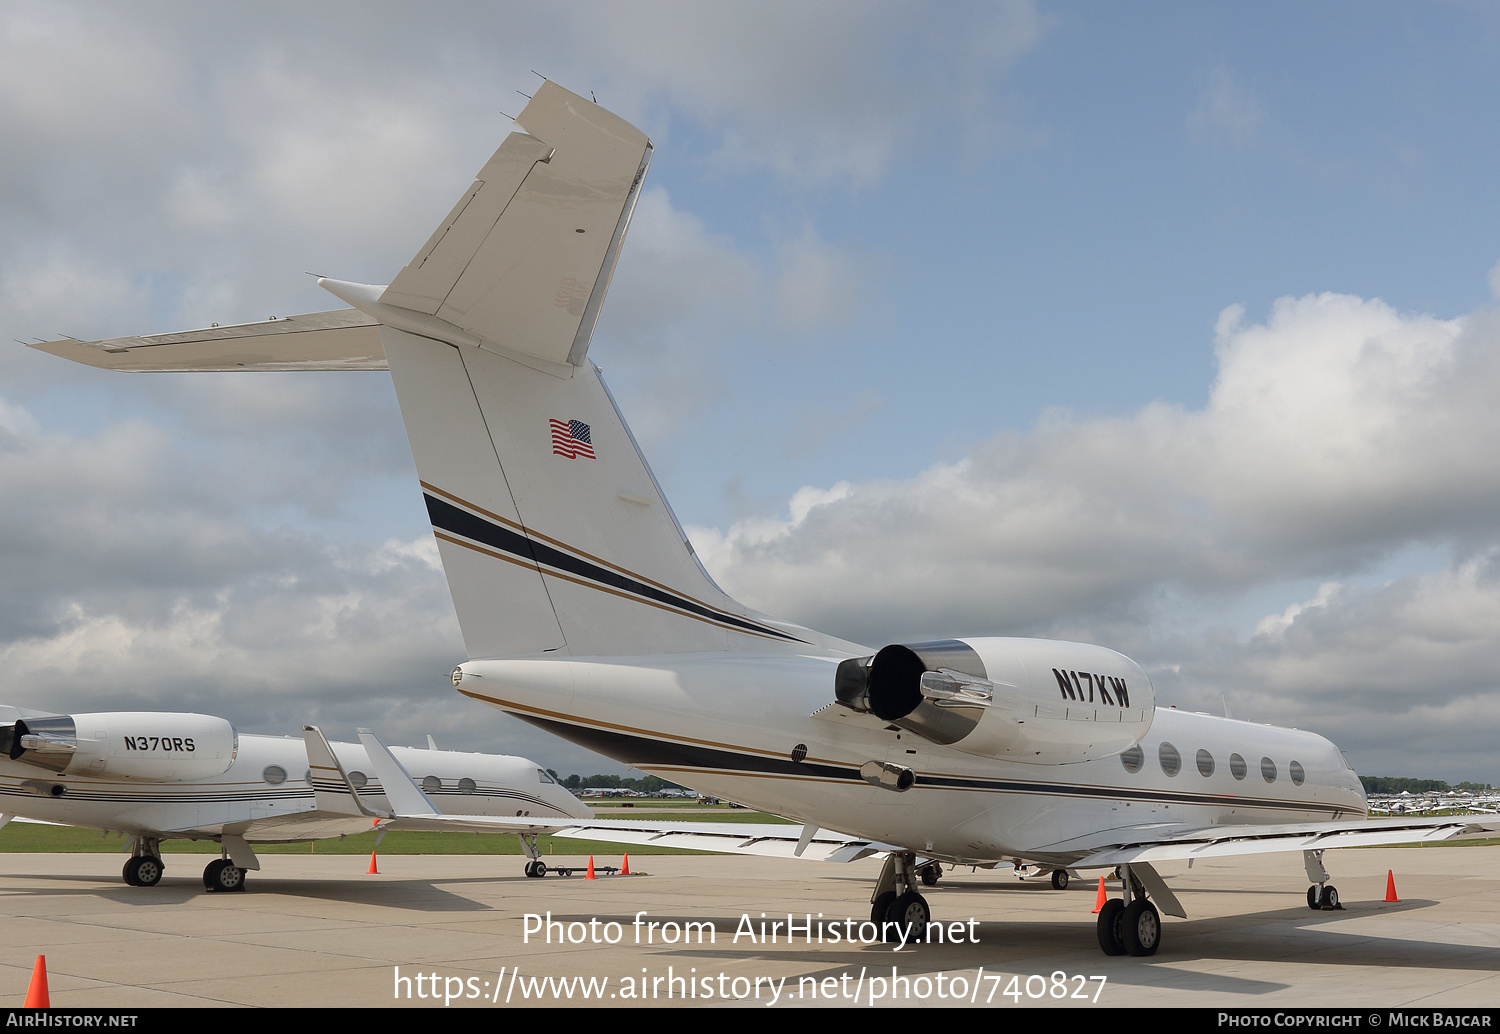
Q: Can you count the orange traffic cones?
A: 6